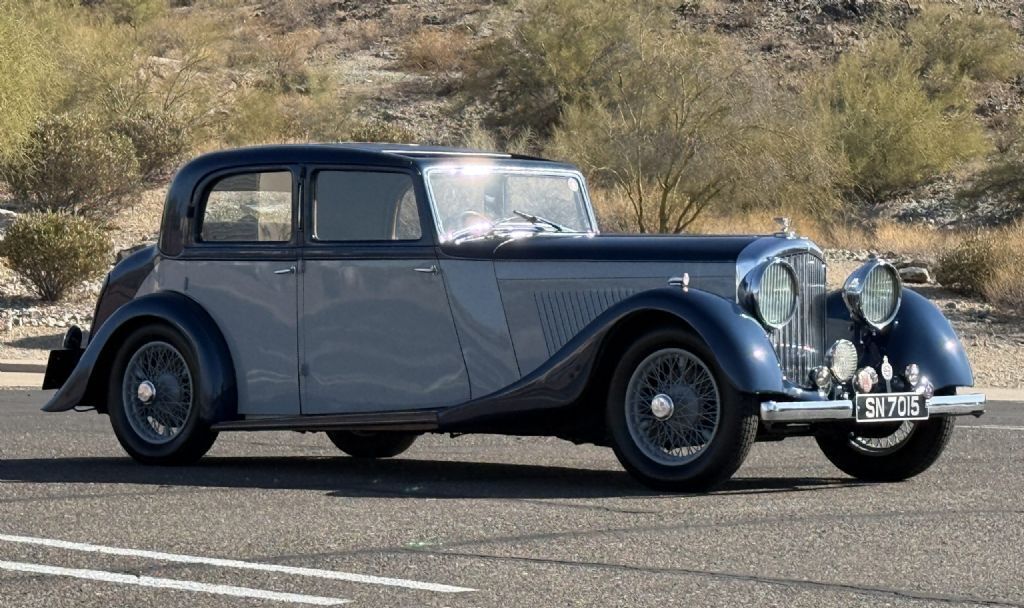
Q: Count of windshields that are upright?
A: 1